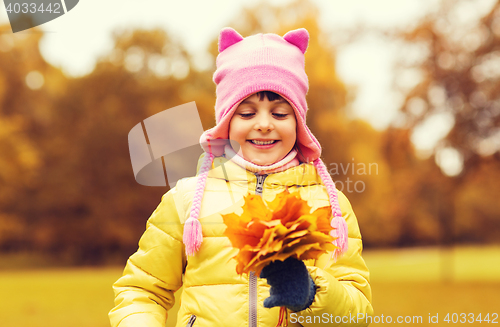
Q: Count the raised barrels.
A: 0